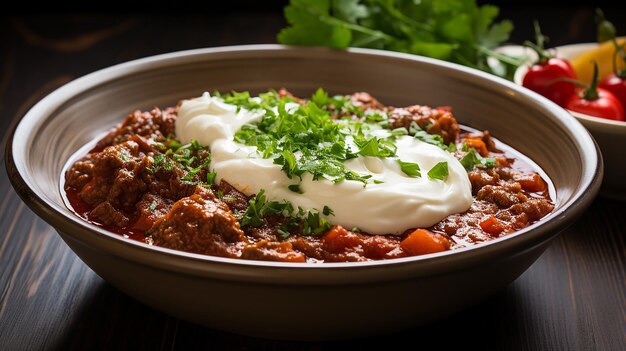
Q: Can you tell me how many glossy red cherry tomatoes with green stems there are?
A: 3